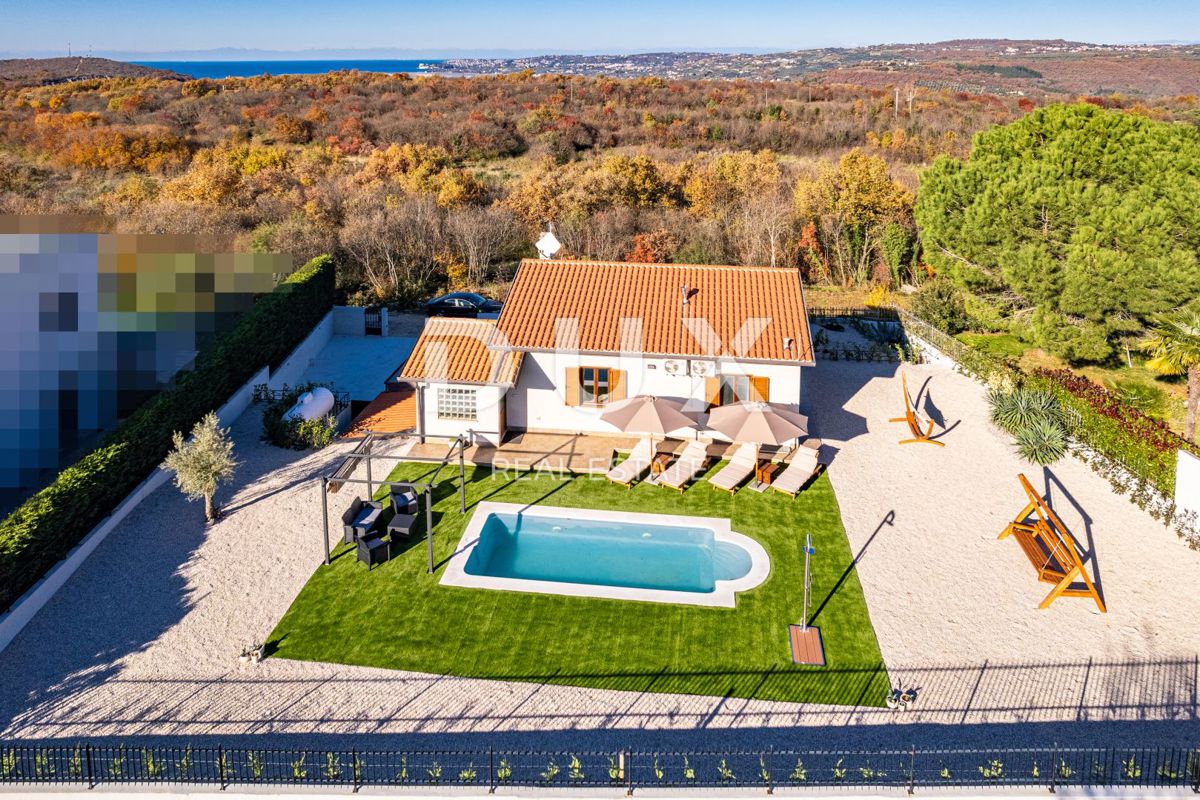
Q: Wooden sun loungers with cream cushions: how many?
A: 4